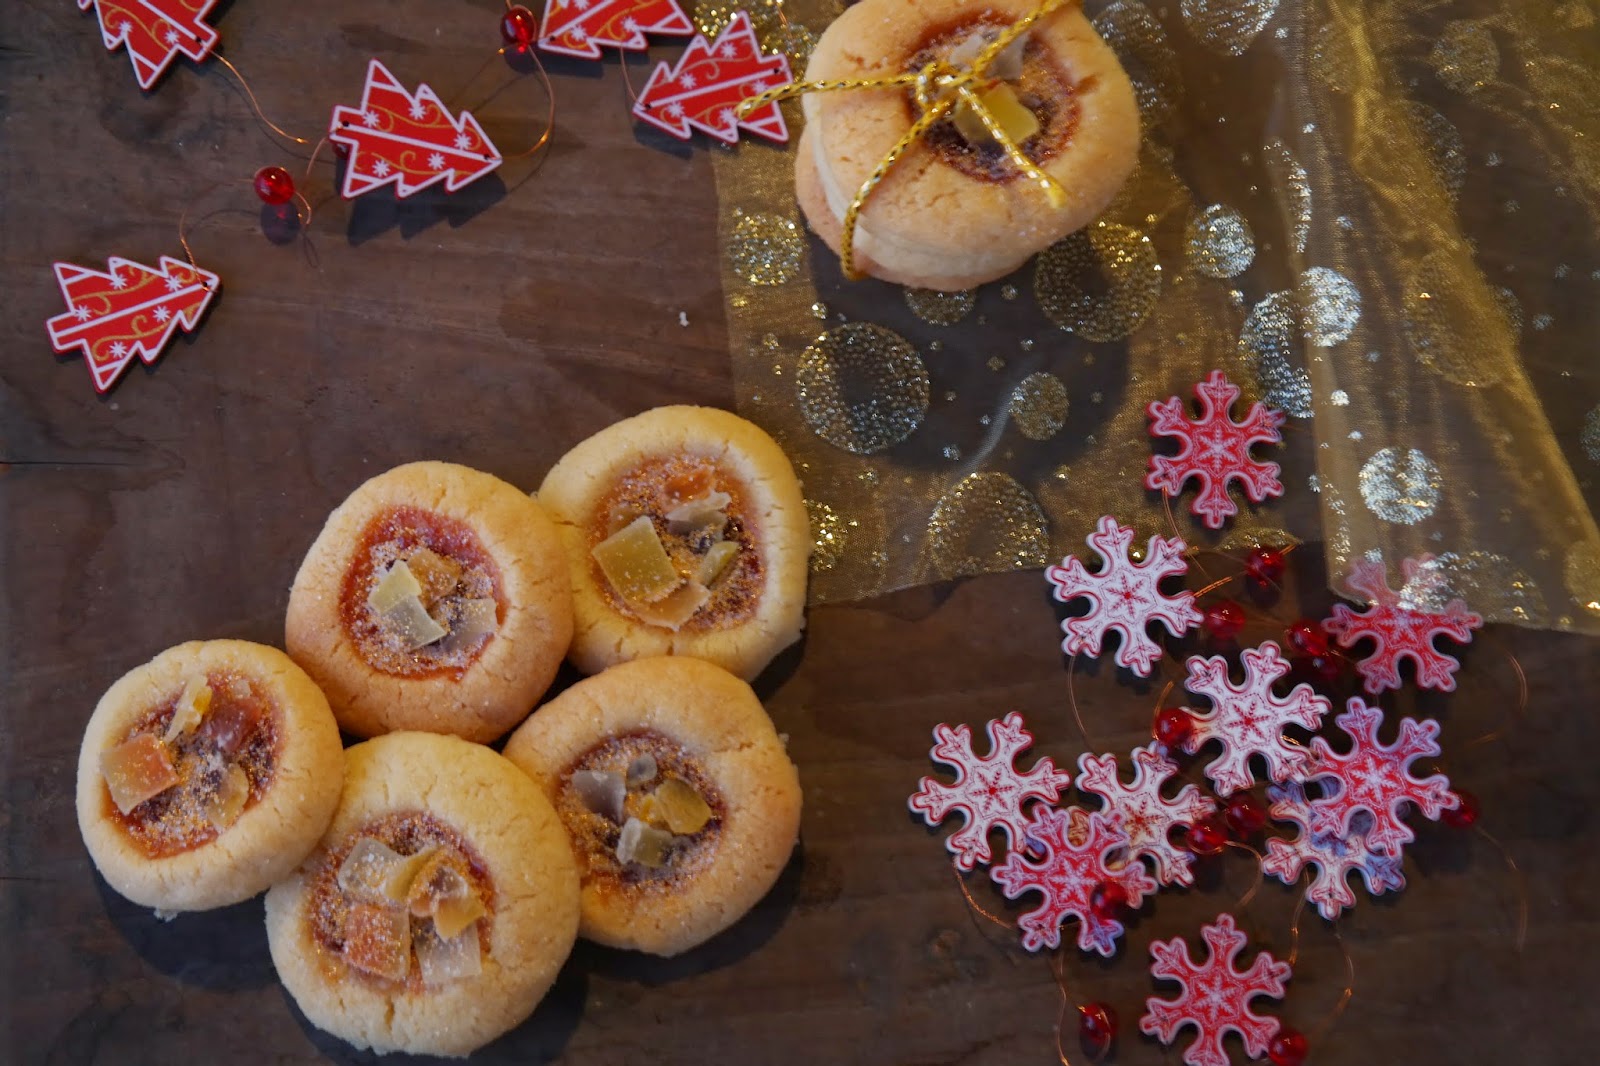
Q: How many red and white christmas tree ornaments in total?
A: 5